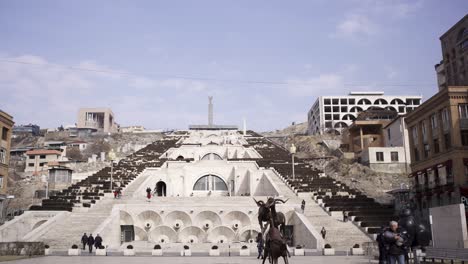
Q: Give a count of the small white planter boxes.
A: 11